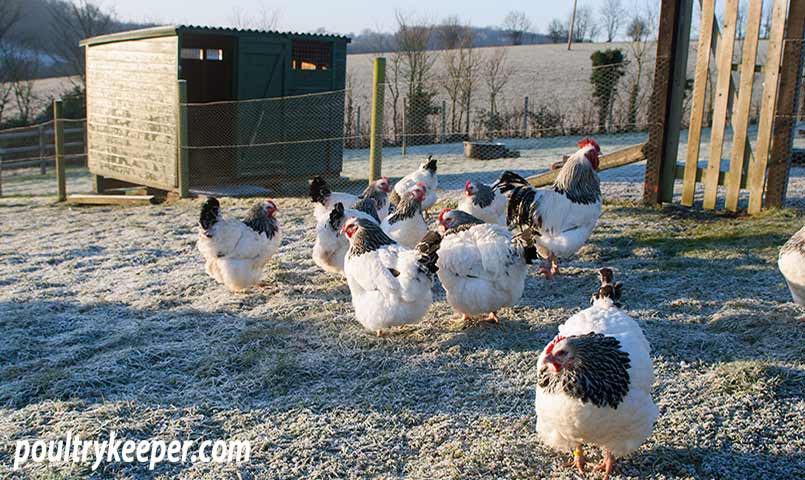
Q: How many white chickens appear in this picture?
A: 11